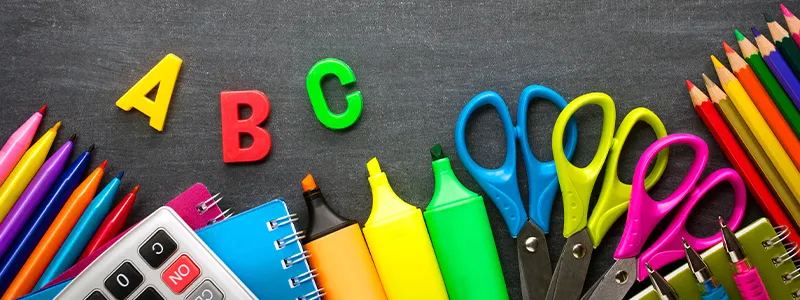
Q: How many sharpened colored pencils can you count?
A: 8